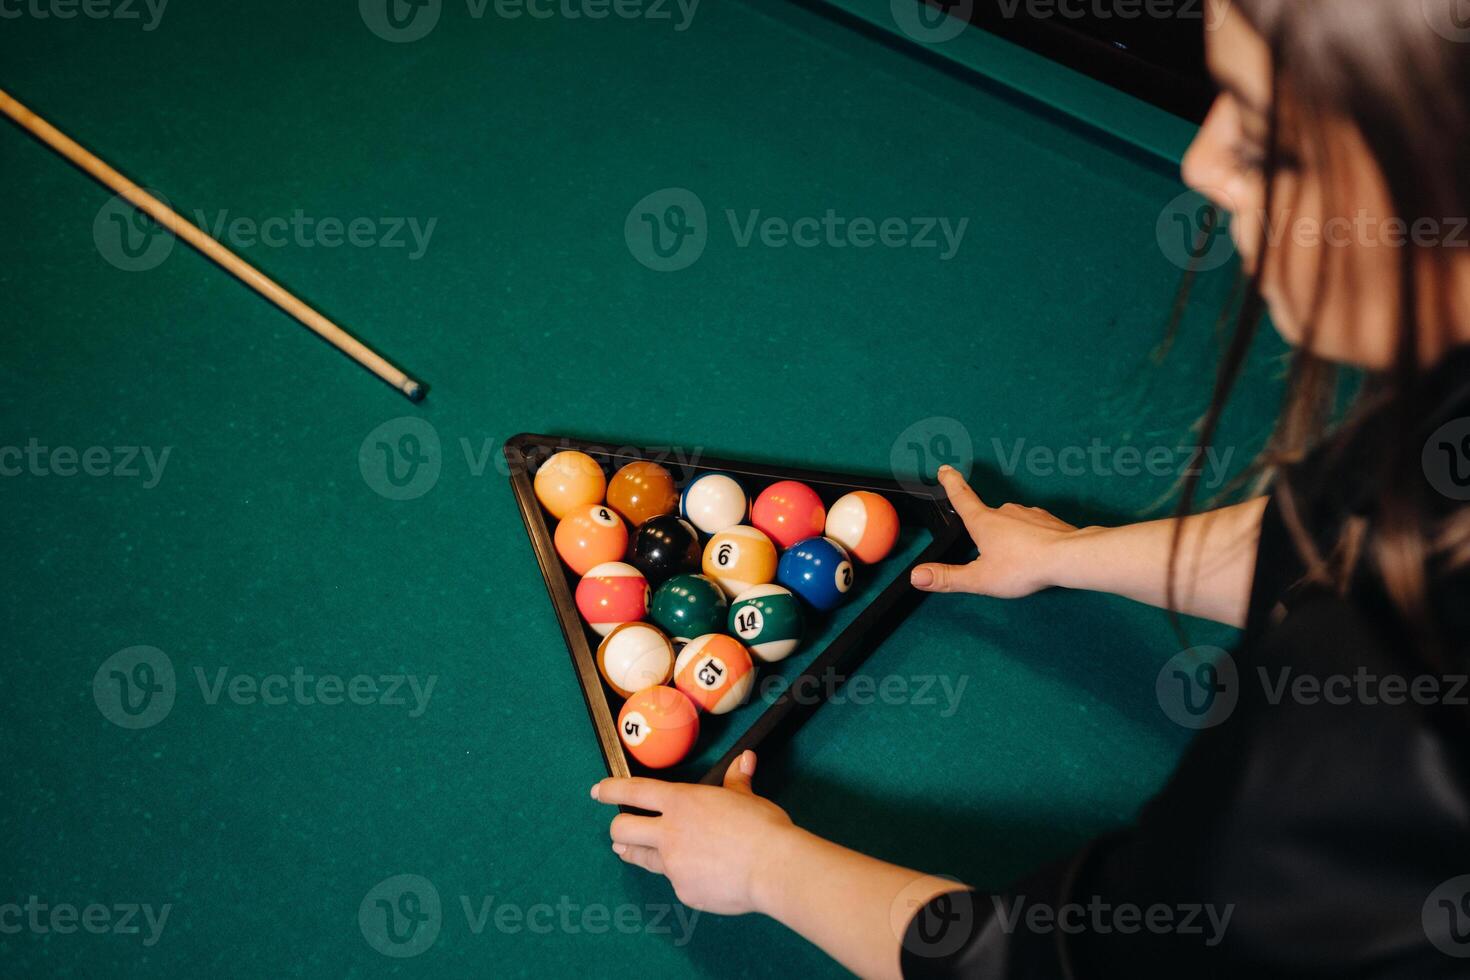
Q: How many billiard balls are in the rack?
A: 15